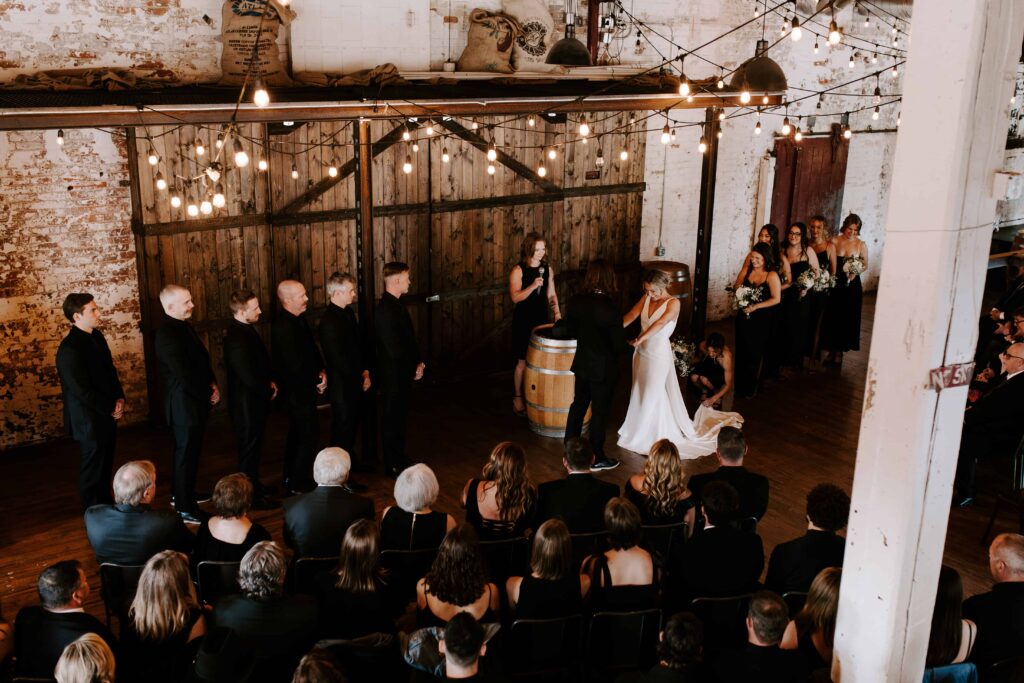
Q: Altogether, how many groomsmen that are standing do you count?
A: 6